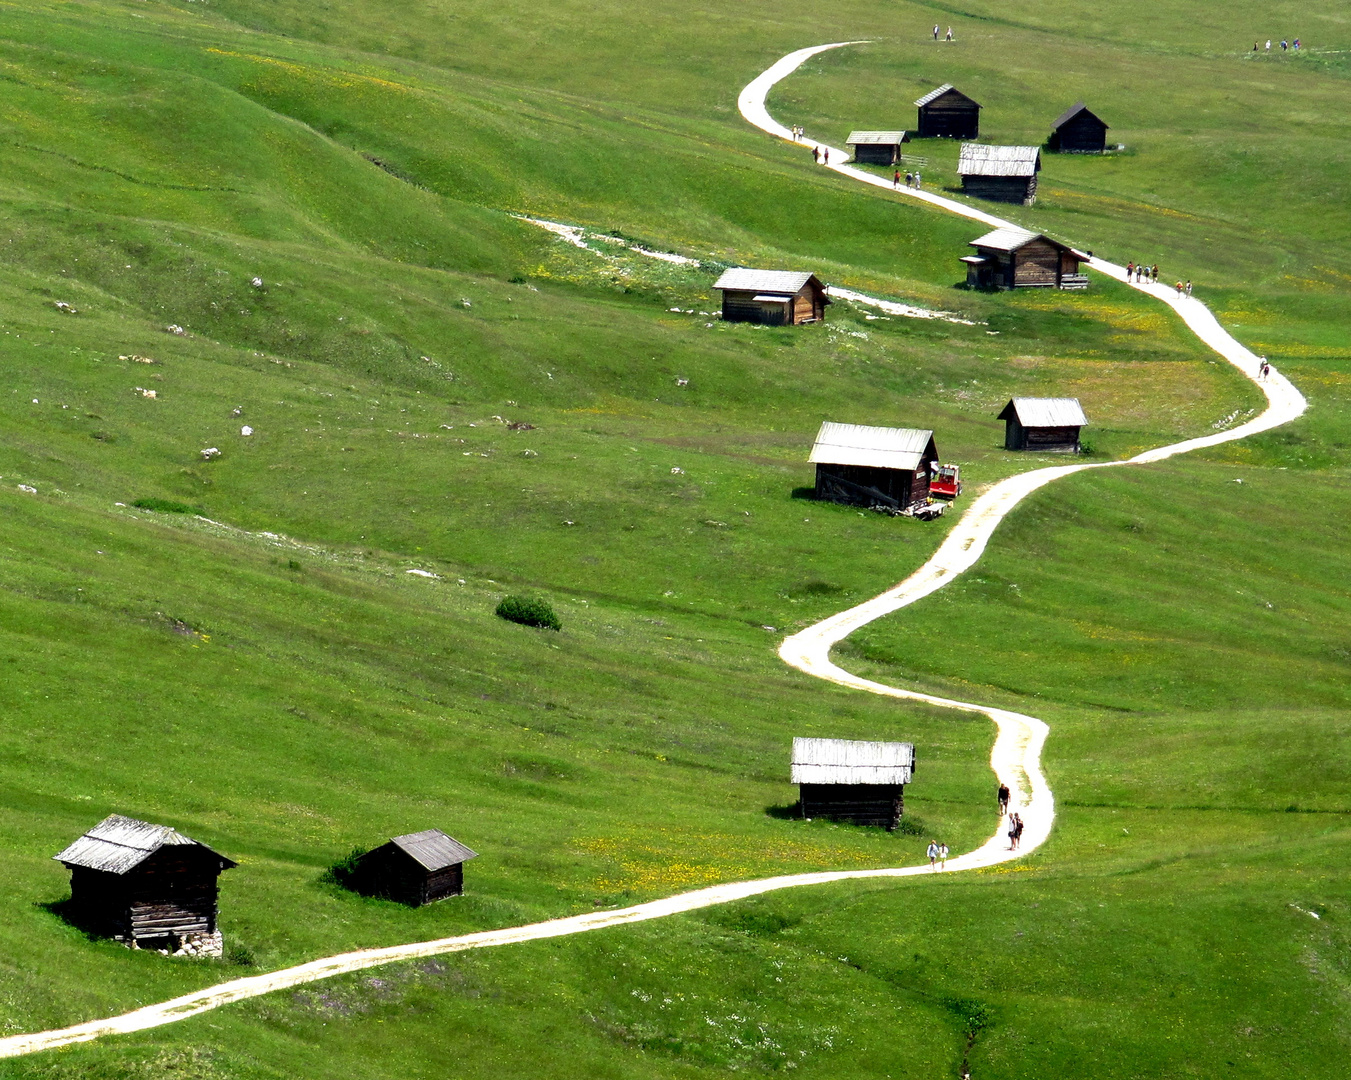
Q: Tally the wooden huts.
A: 11